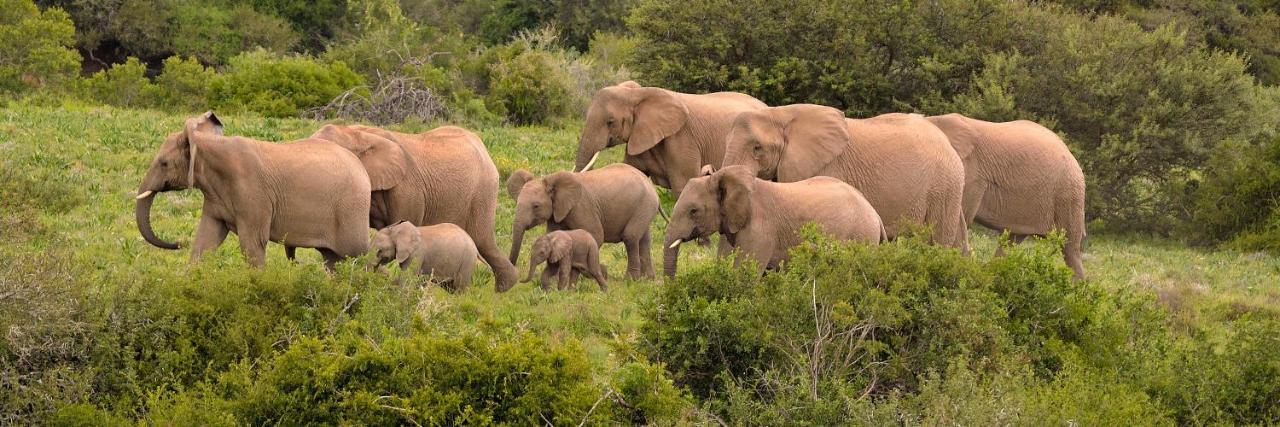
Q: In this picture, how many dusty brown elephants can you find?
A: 9